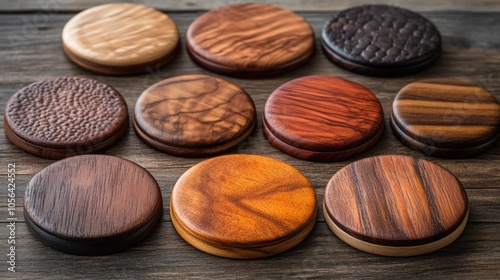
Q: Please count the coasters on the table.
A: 10